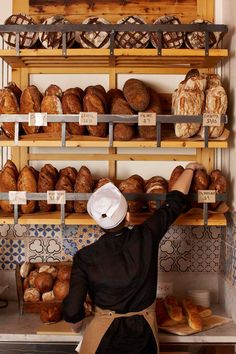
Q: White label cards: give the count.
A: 7